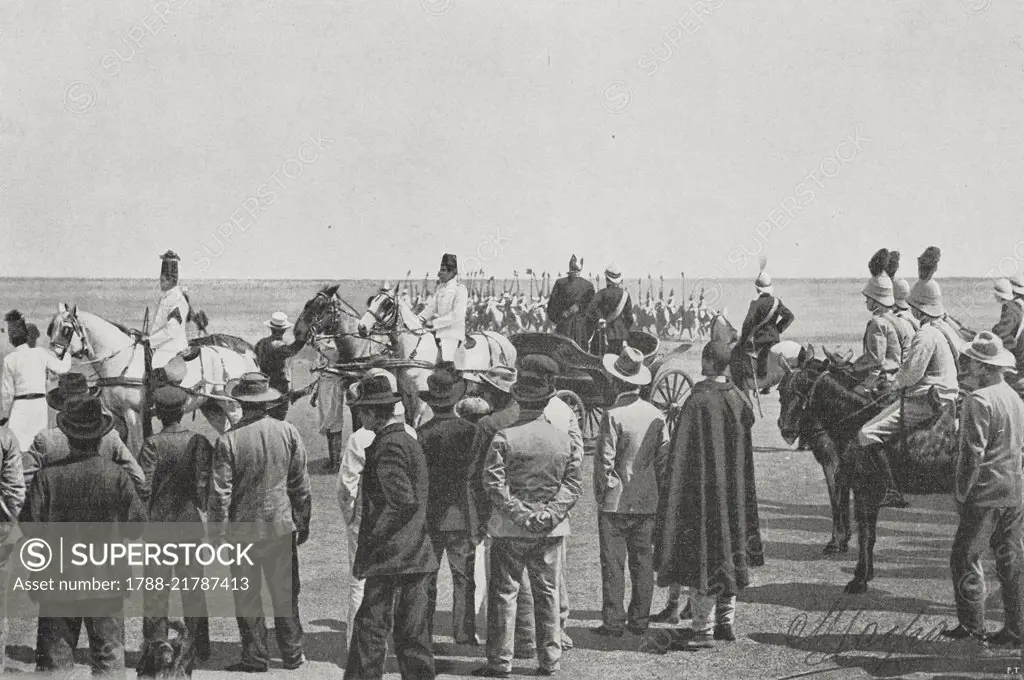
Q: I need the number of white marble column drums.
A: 0